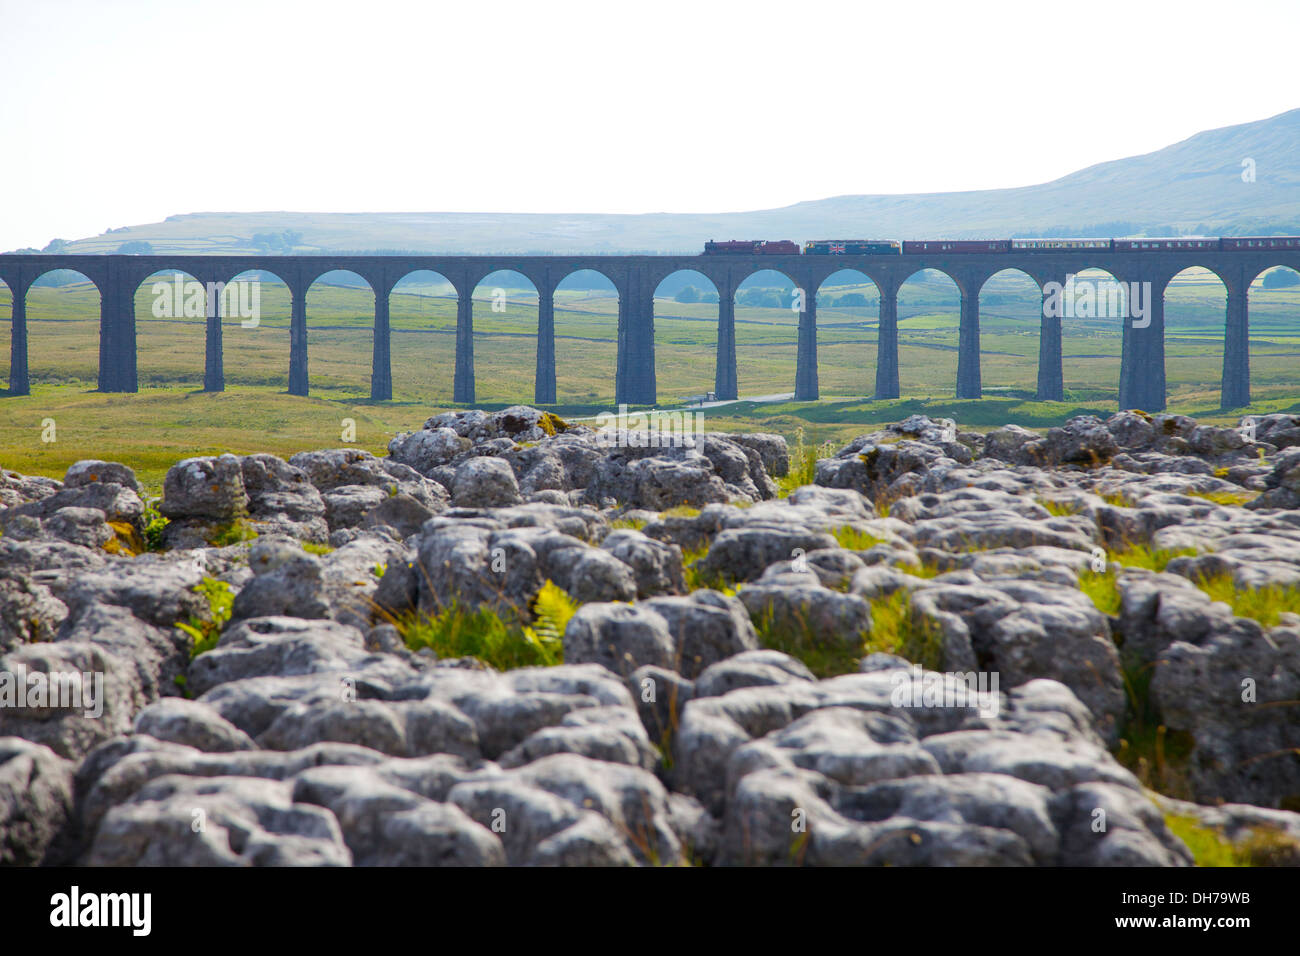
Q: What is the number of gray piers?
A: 15